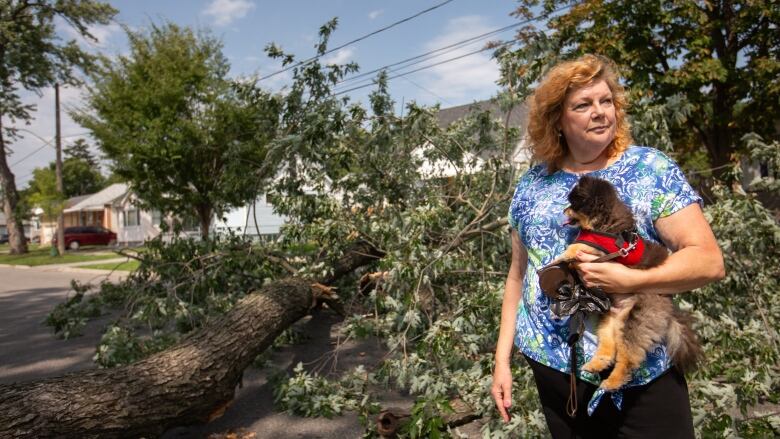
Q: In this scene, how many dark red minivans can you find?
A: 1